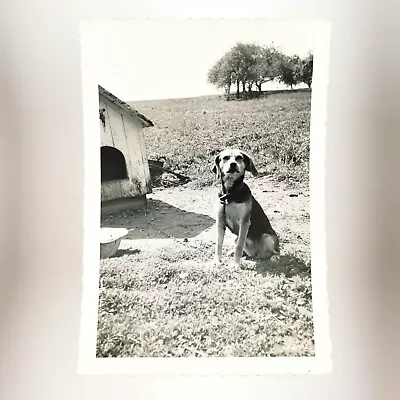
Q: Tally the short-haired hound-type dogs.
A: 1